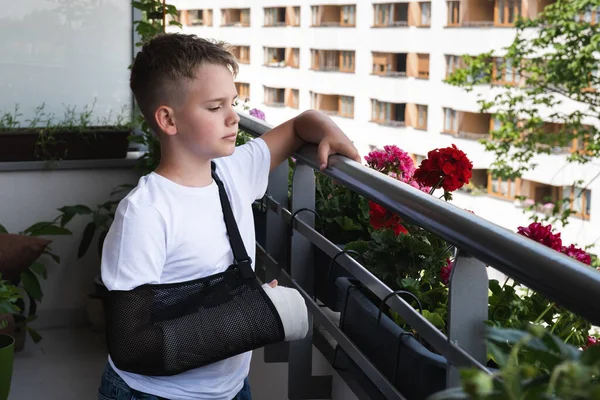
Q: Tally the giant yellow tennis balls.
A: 0